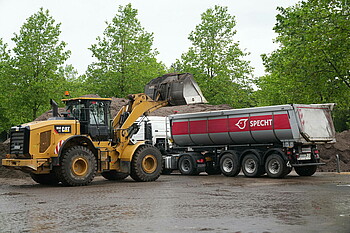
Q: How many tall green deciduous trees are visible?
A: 4